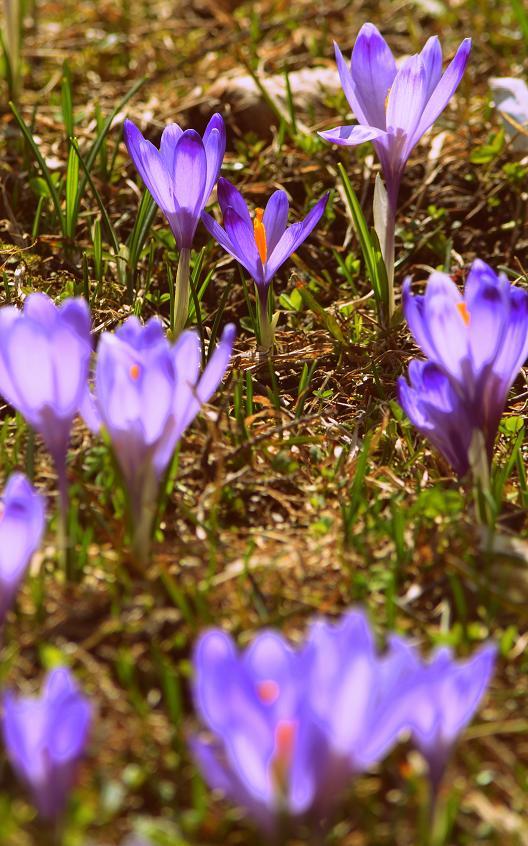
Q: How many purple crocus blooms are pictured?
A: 12